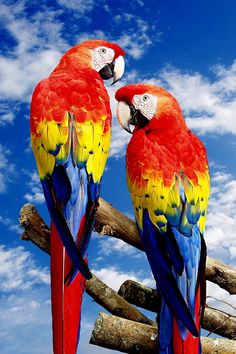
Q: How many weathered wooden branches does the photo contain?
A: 4